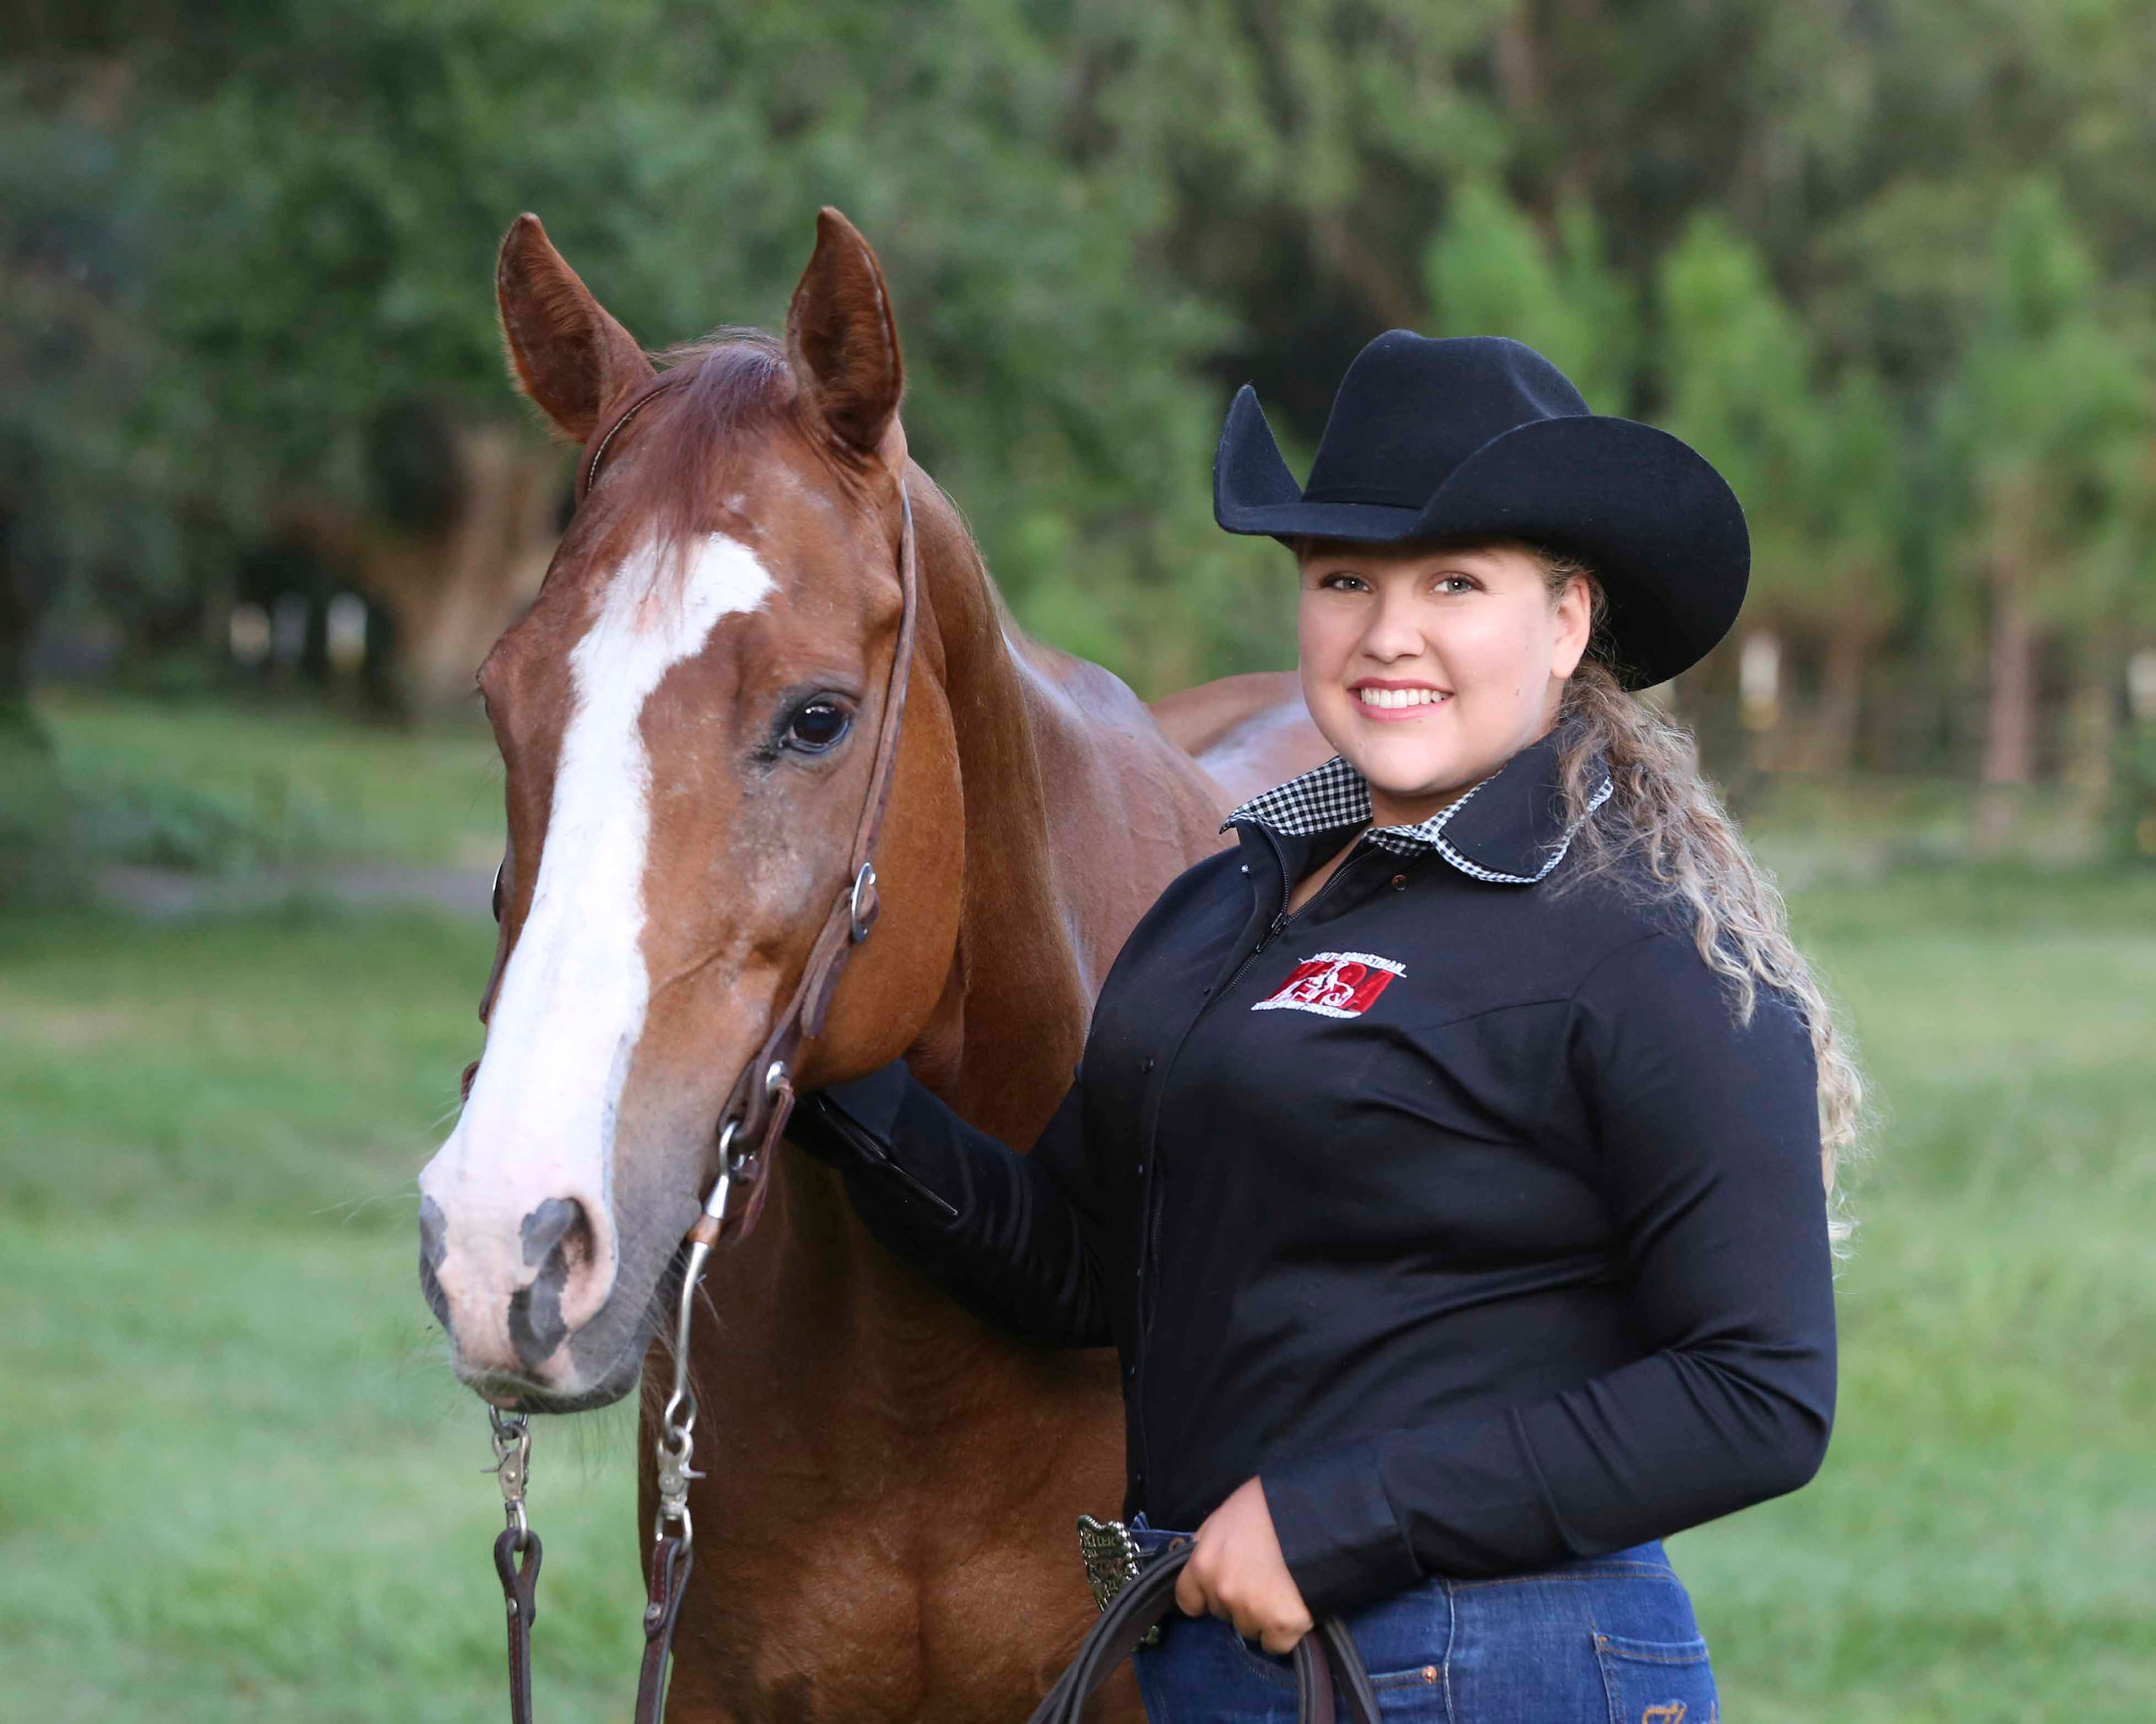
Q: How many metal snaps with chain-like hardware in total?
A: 2